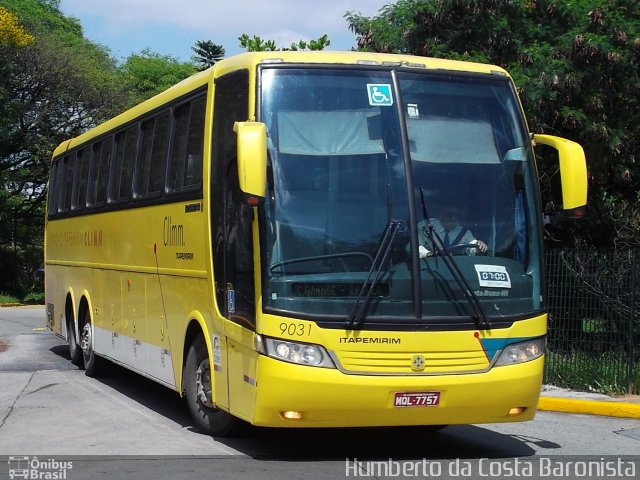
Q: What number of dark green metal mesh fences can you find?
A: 1